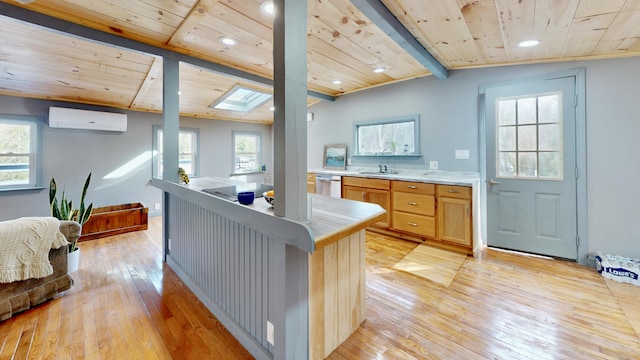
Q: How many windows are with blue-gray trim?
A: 4